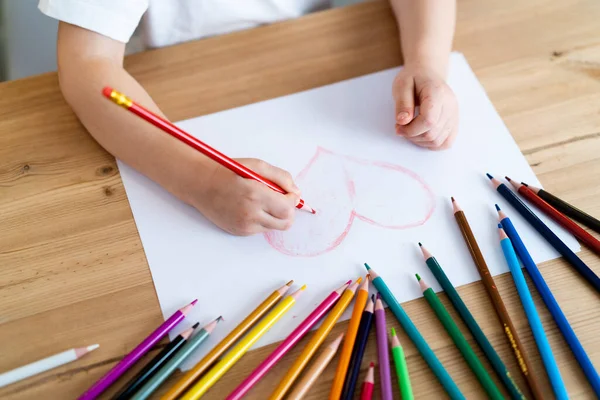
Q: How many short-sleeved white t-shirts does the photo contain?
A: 1